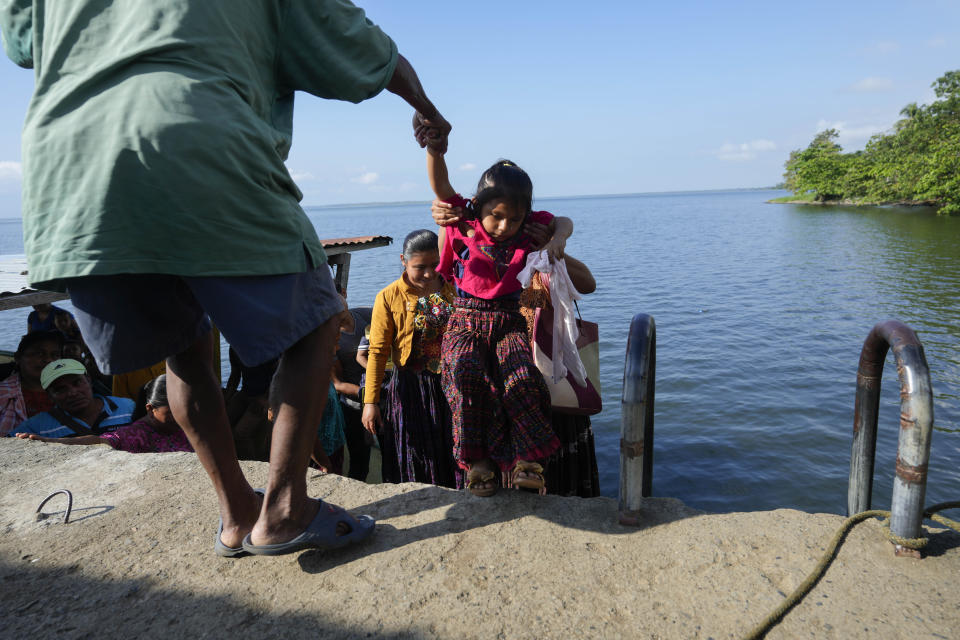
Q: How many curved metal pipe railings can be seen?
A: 2